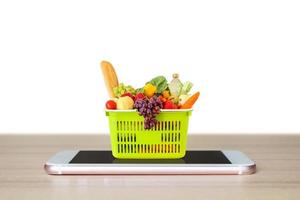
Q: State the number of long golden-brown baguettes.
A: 1